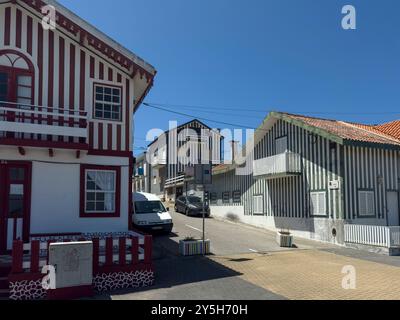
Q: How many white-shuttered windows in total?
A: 3